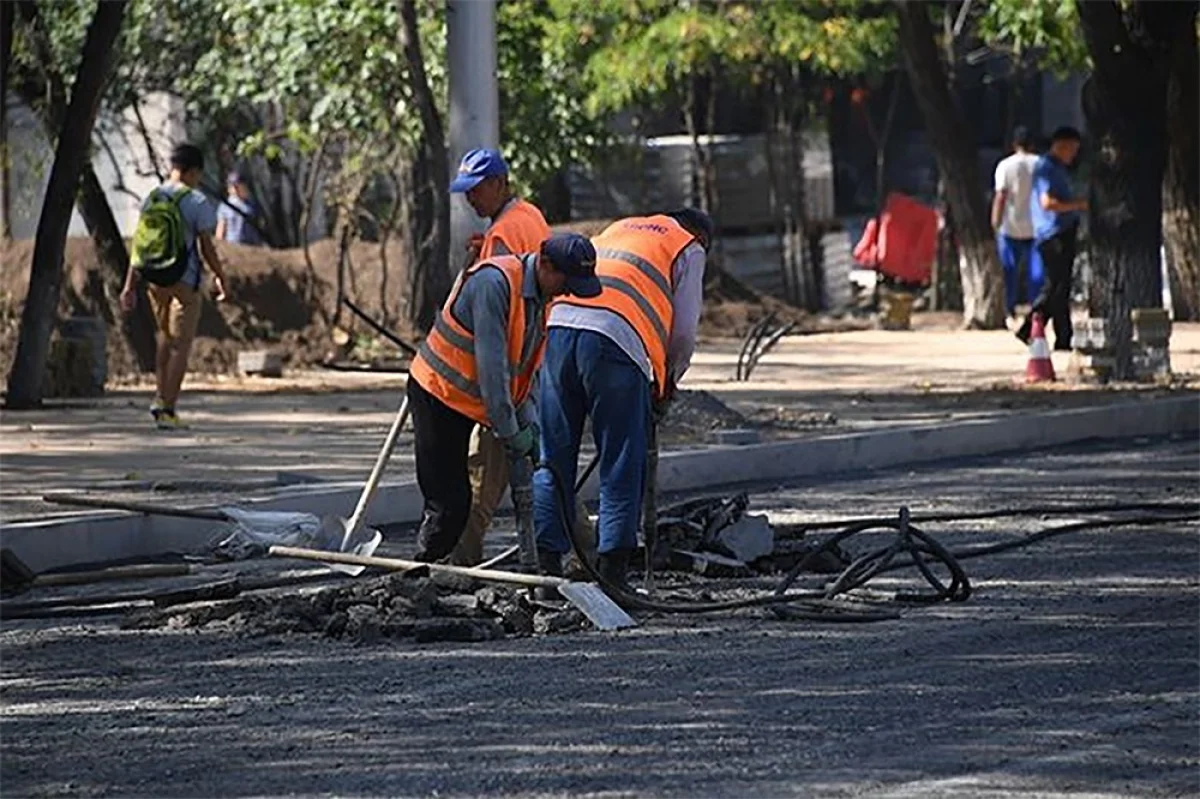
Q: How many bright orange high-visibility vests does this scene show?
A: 3